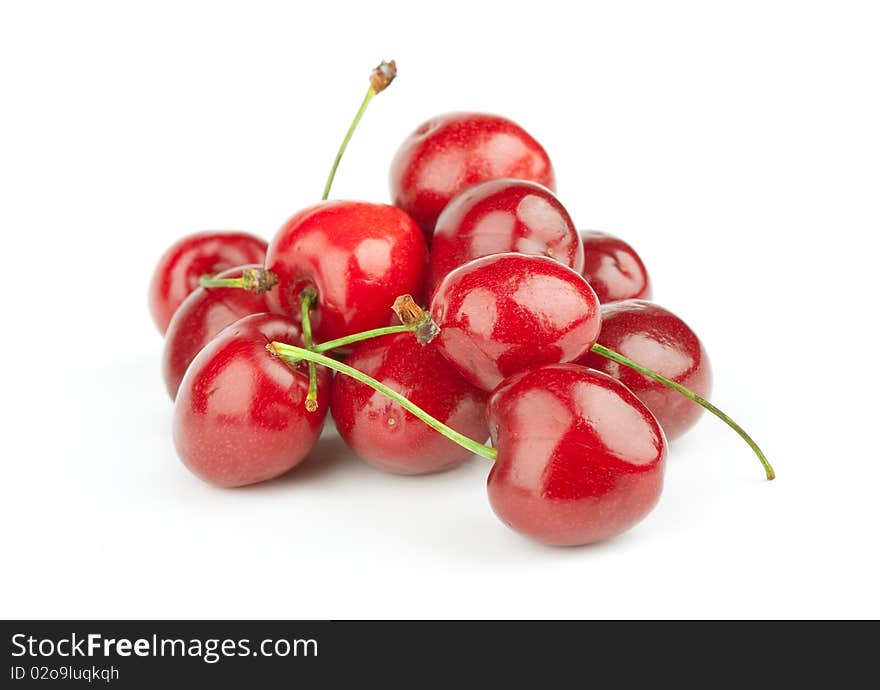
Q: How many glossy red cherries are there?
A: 11